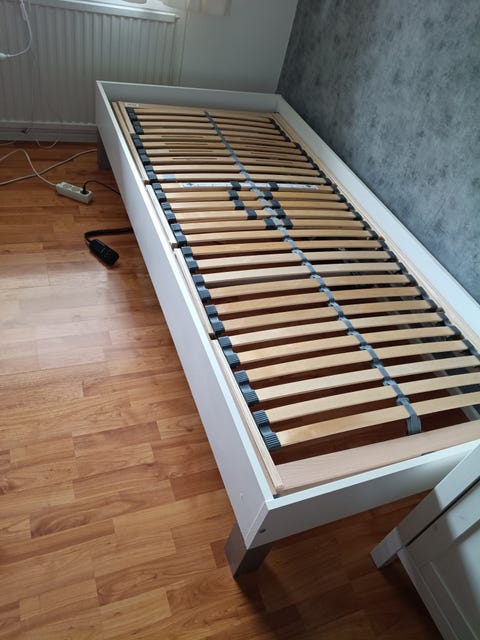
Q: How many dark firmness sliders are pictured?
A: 10